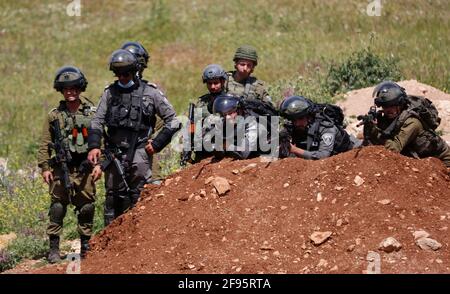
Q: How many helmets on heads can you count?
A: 8